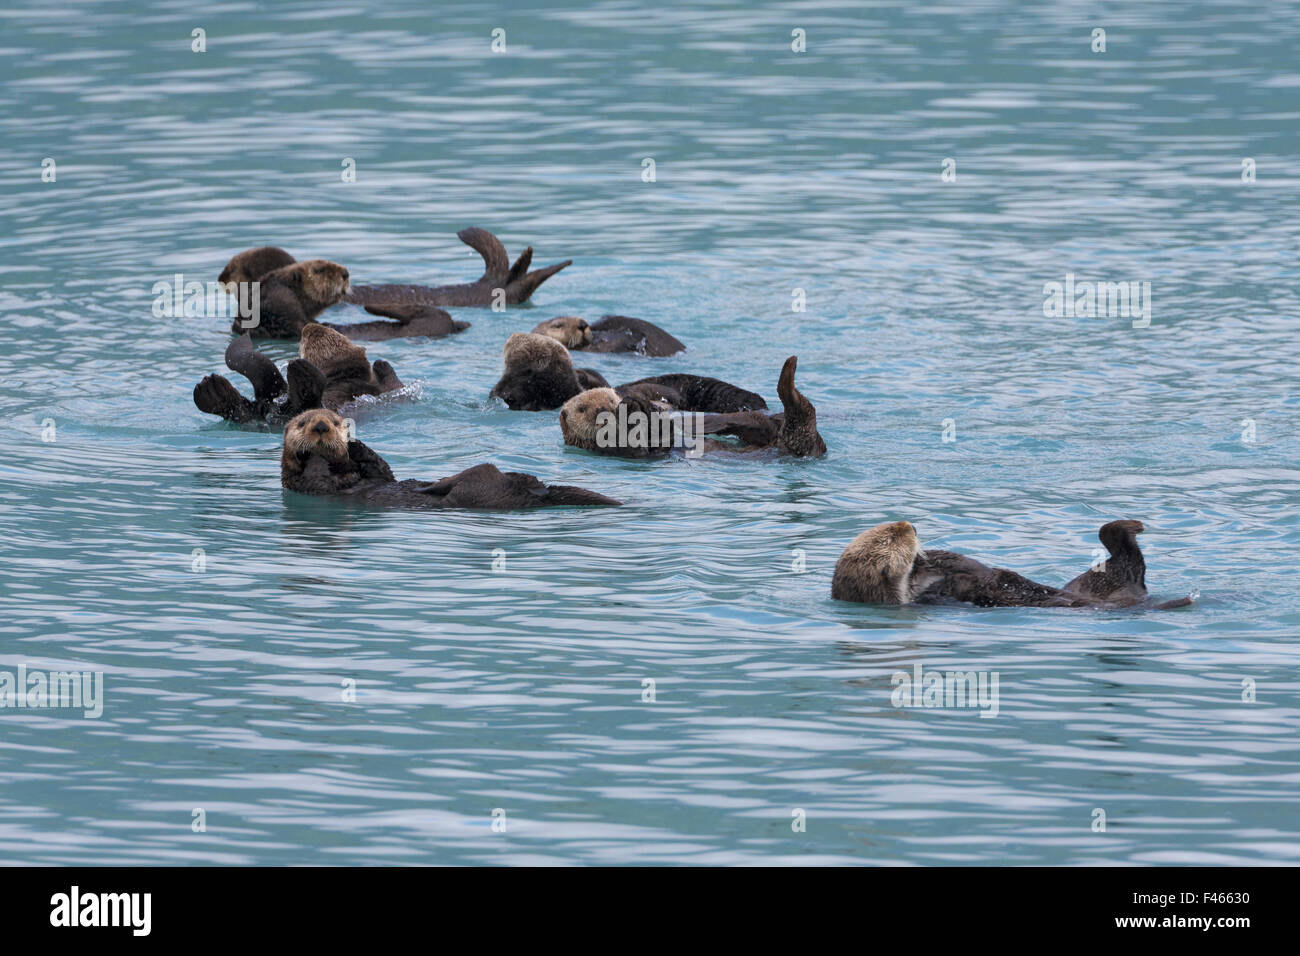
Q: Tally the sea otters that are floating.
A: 8